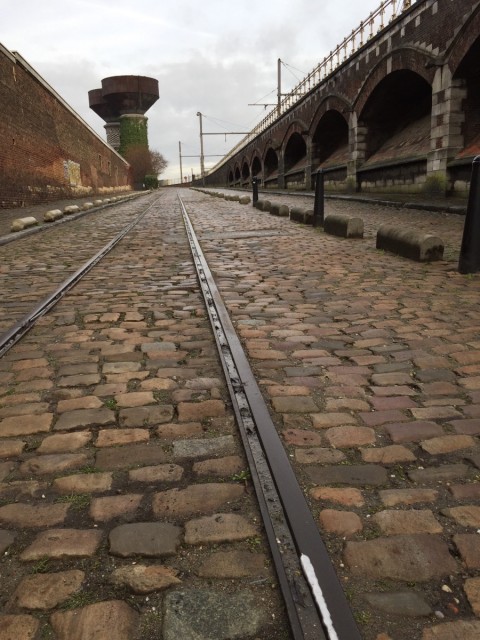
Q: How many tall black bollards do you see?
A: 3